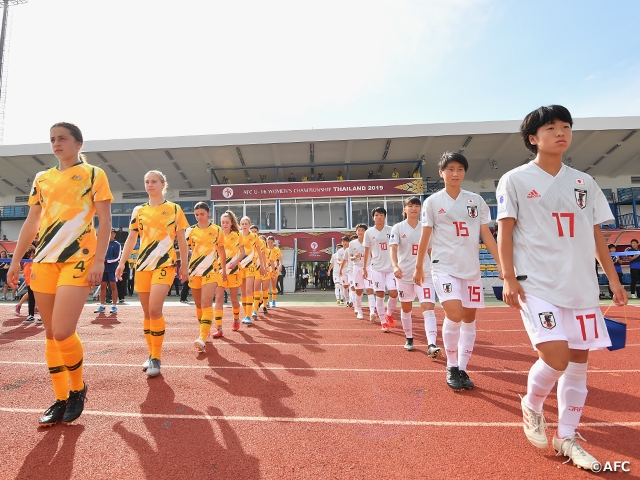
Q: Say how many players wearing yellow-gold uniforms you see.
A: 8